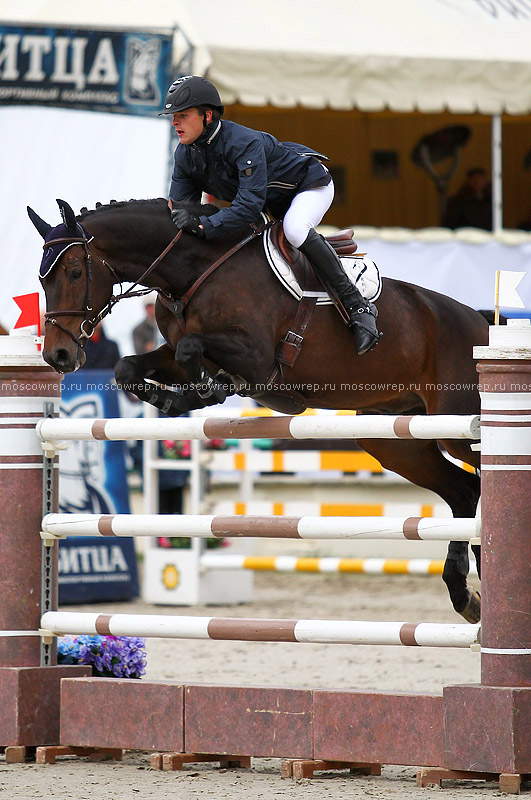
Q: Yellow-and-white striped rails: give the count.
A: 4